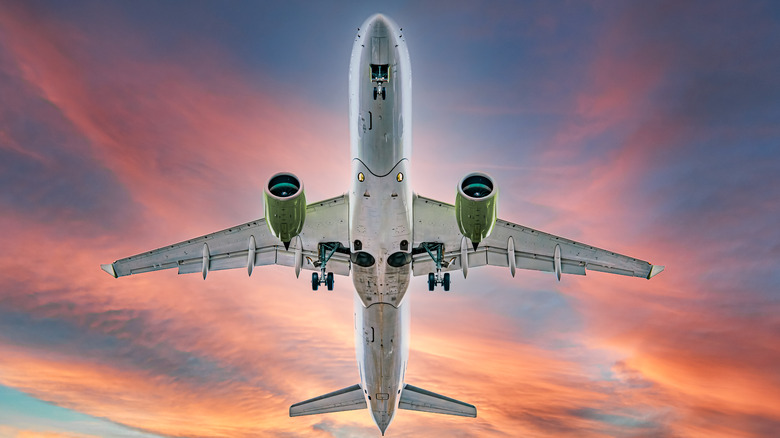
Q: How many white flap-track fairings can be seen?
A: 6